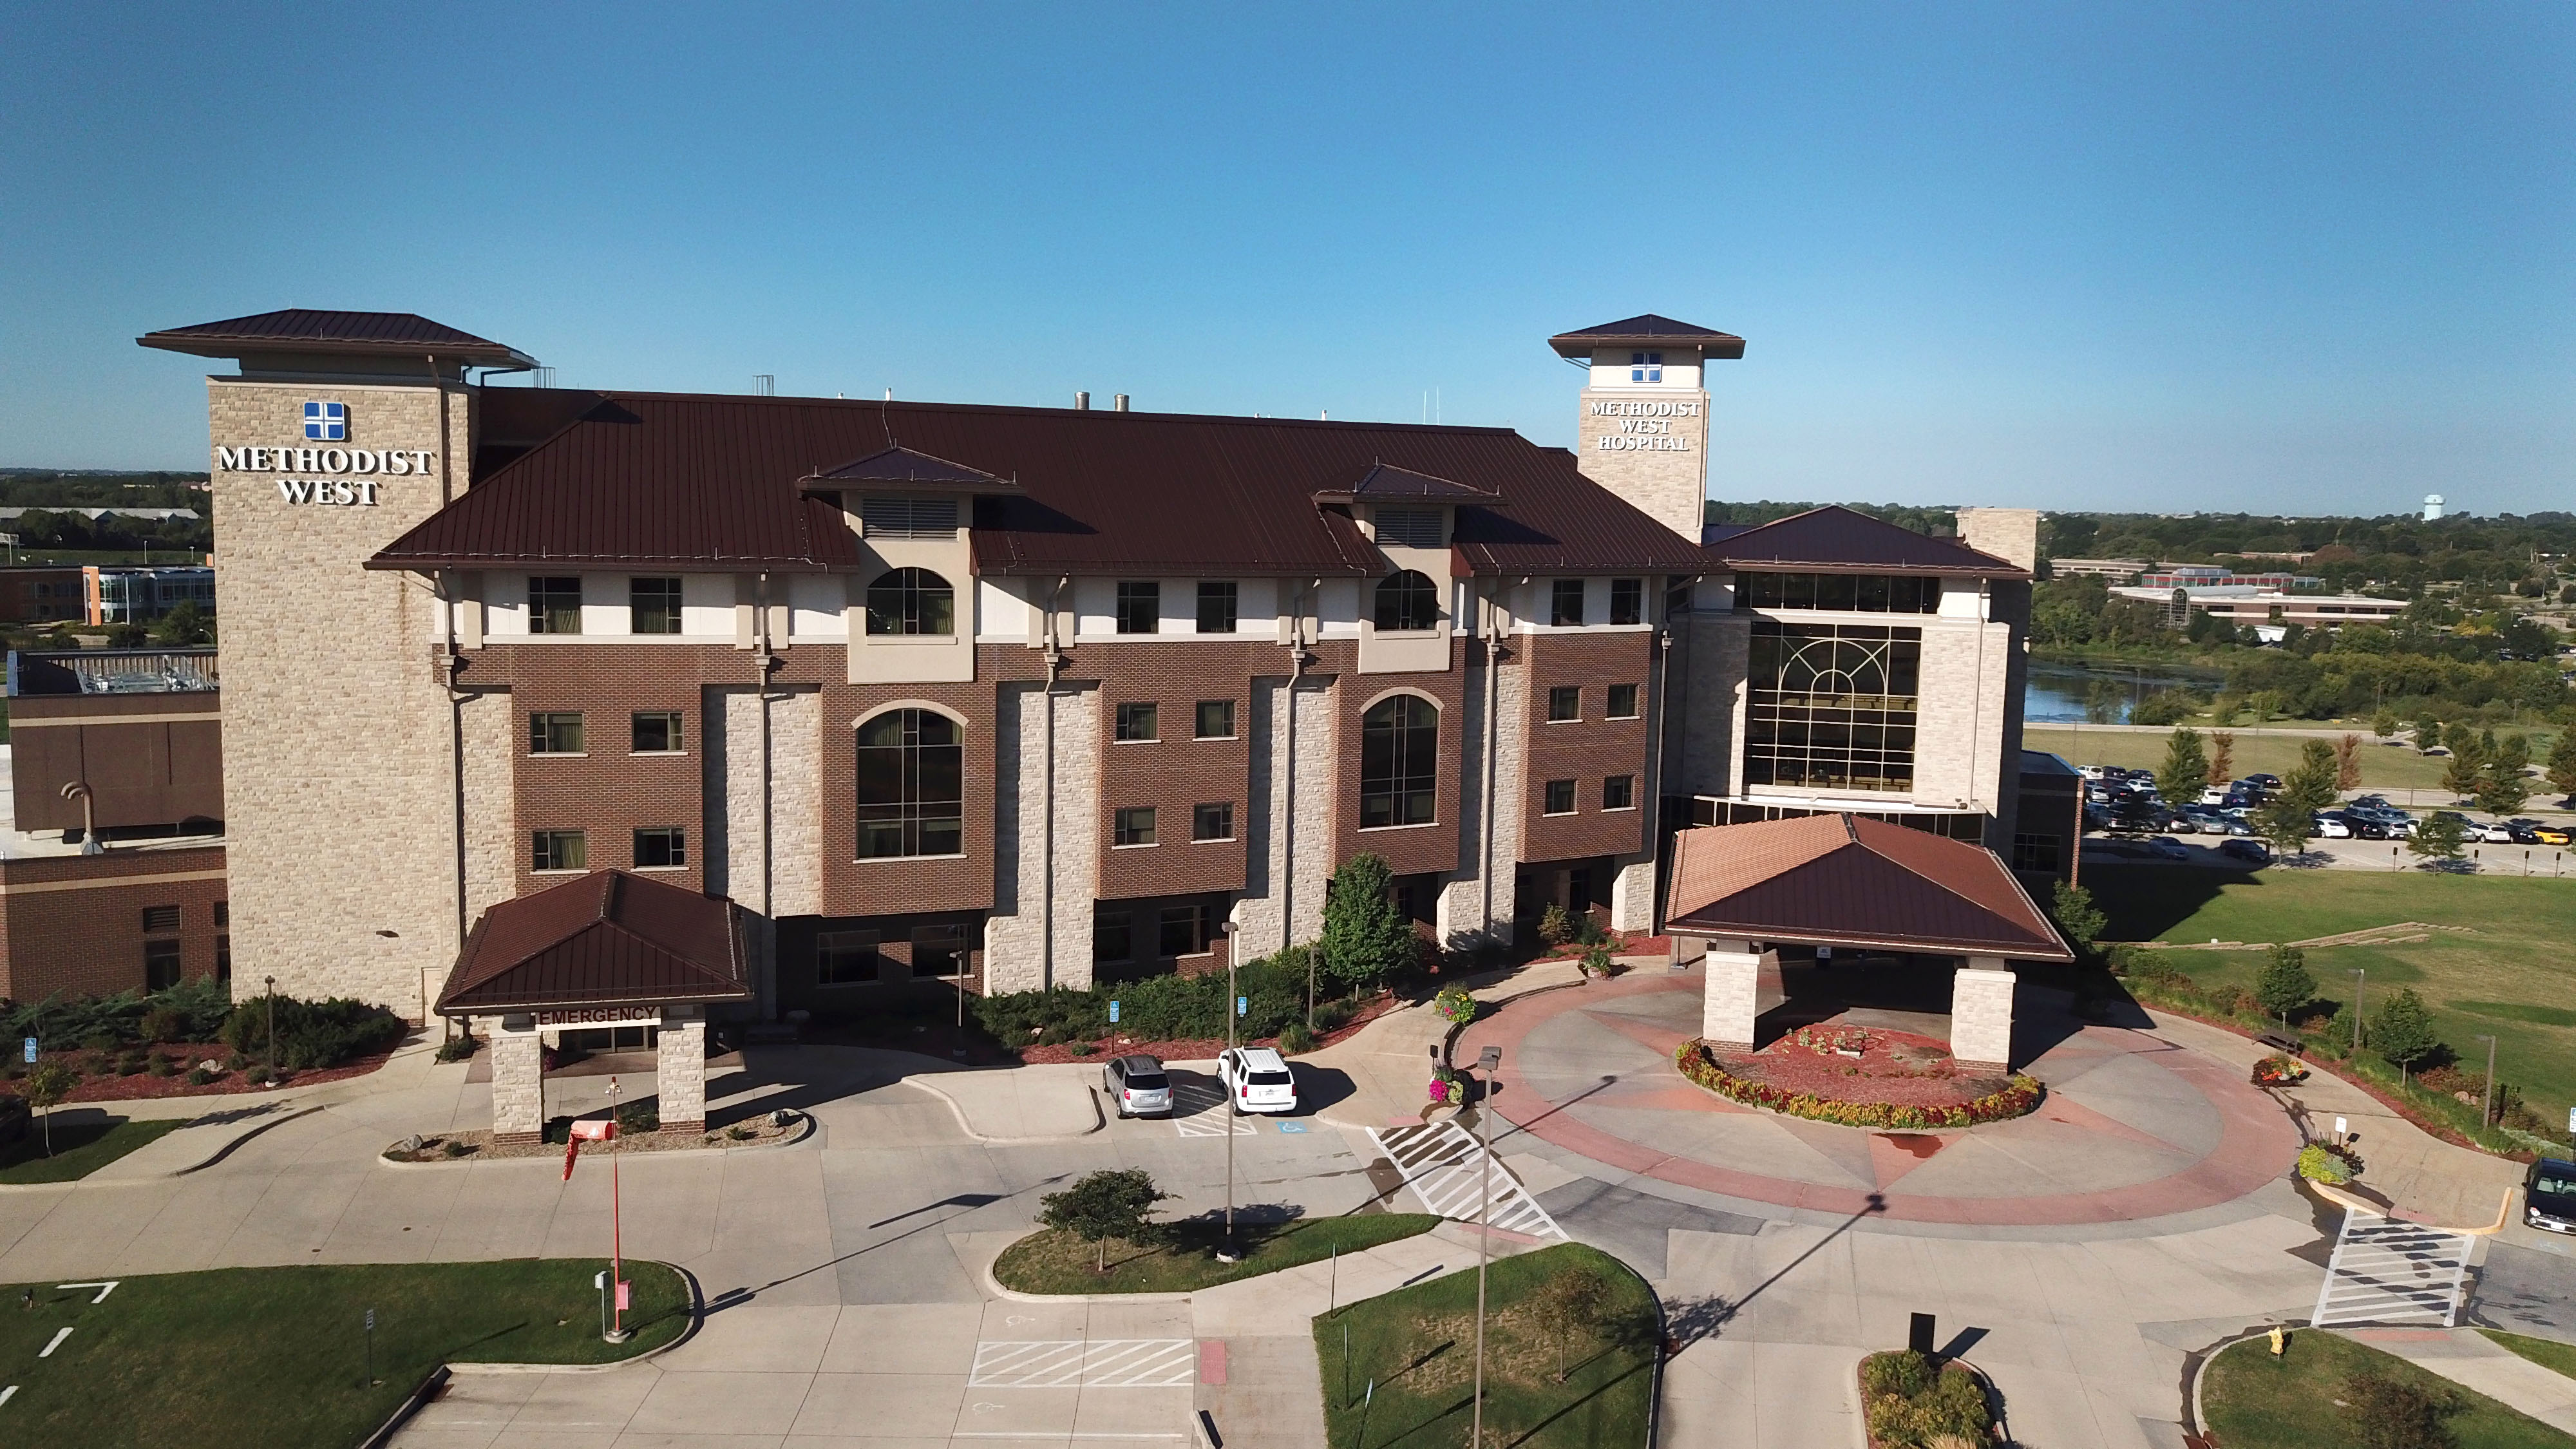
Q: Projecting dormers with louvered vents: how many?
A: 2